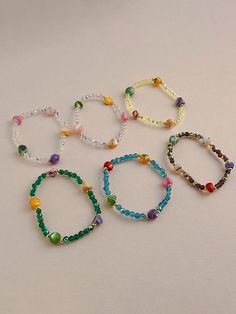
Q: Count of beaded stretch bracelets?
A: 6